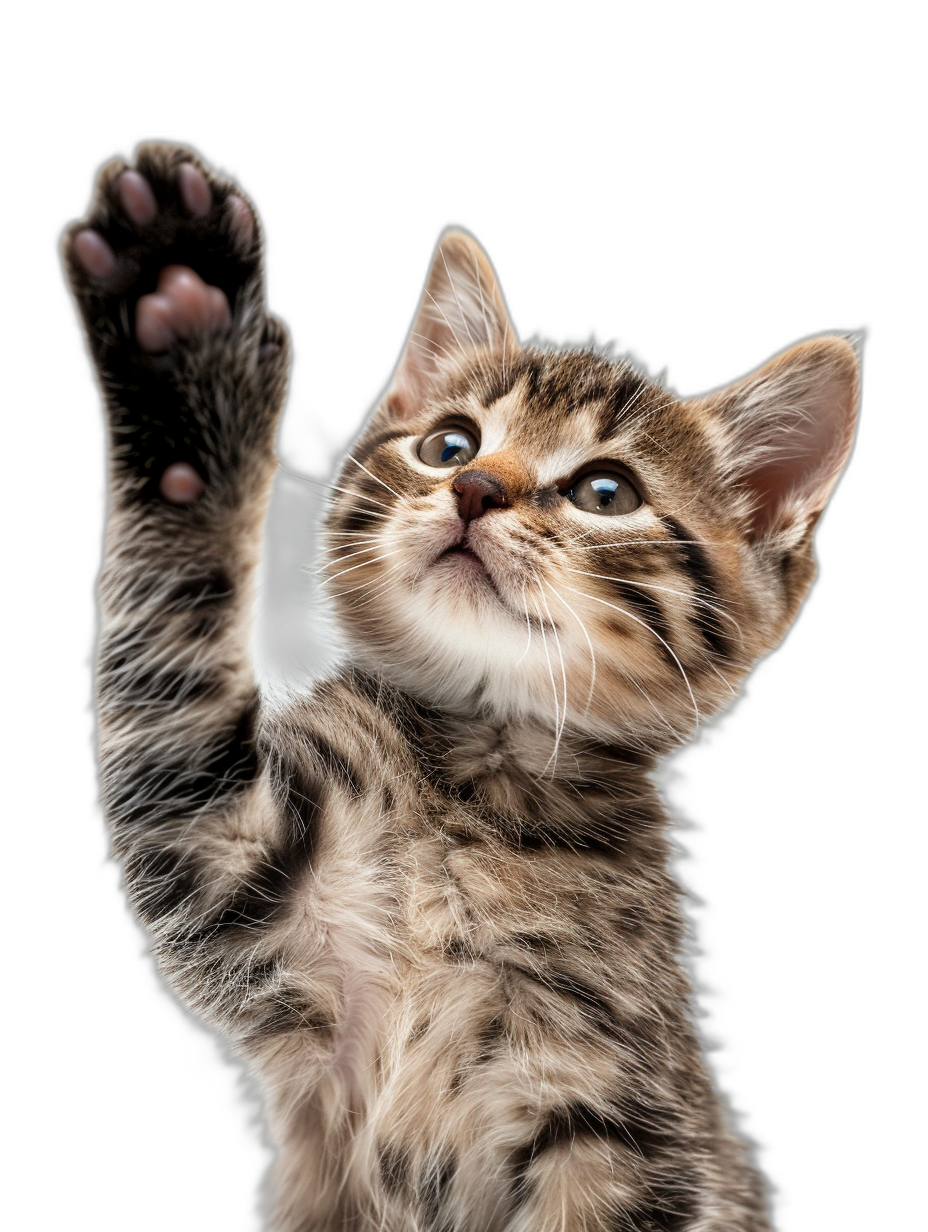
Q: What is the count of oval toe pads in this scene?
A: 4